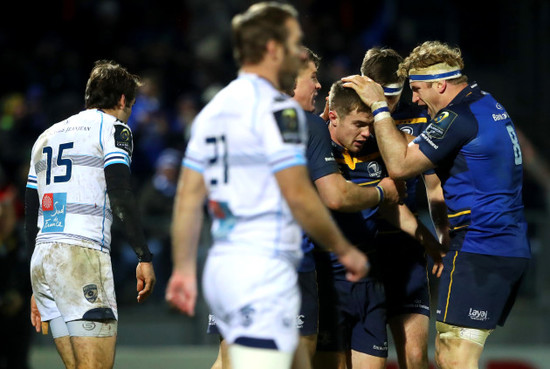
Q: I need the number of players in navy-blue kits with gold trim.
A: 4